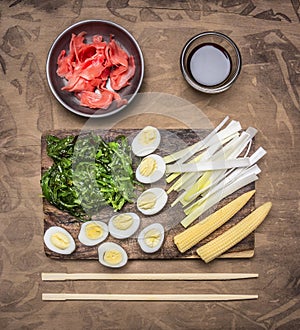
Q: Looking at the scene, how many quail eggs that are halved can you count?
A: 8